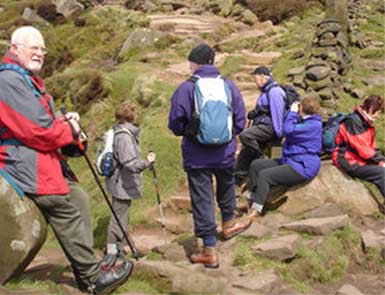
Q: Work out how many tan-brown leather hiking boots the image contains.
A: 2